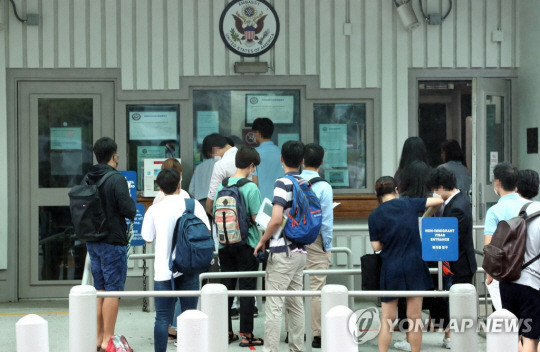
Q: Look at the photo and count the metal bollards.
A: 8